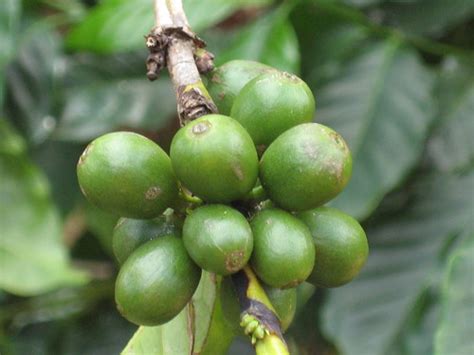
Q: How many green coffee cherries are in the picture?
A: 11